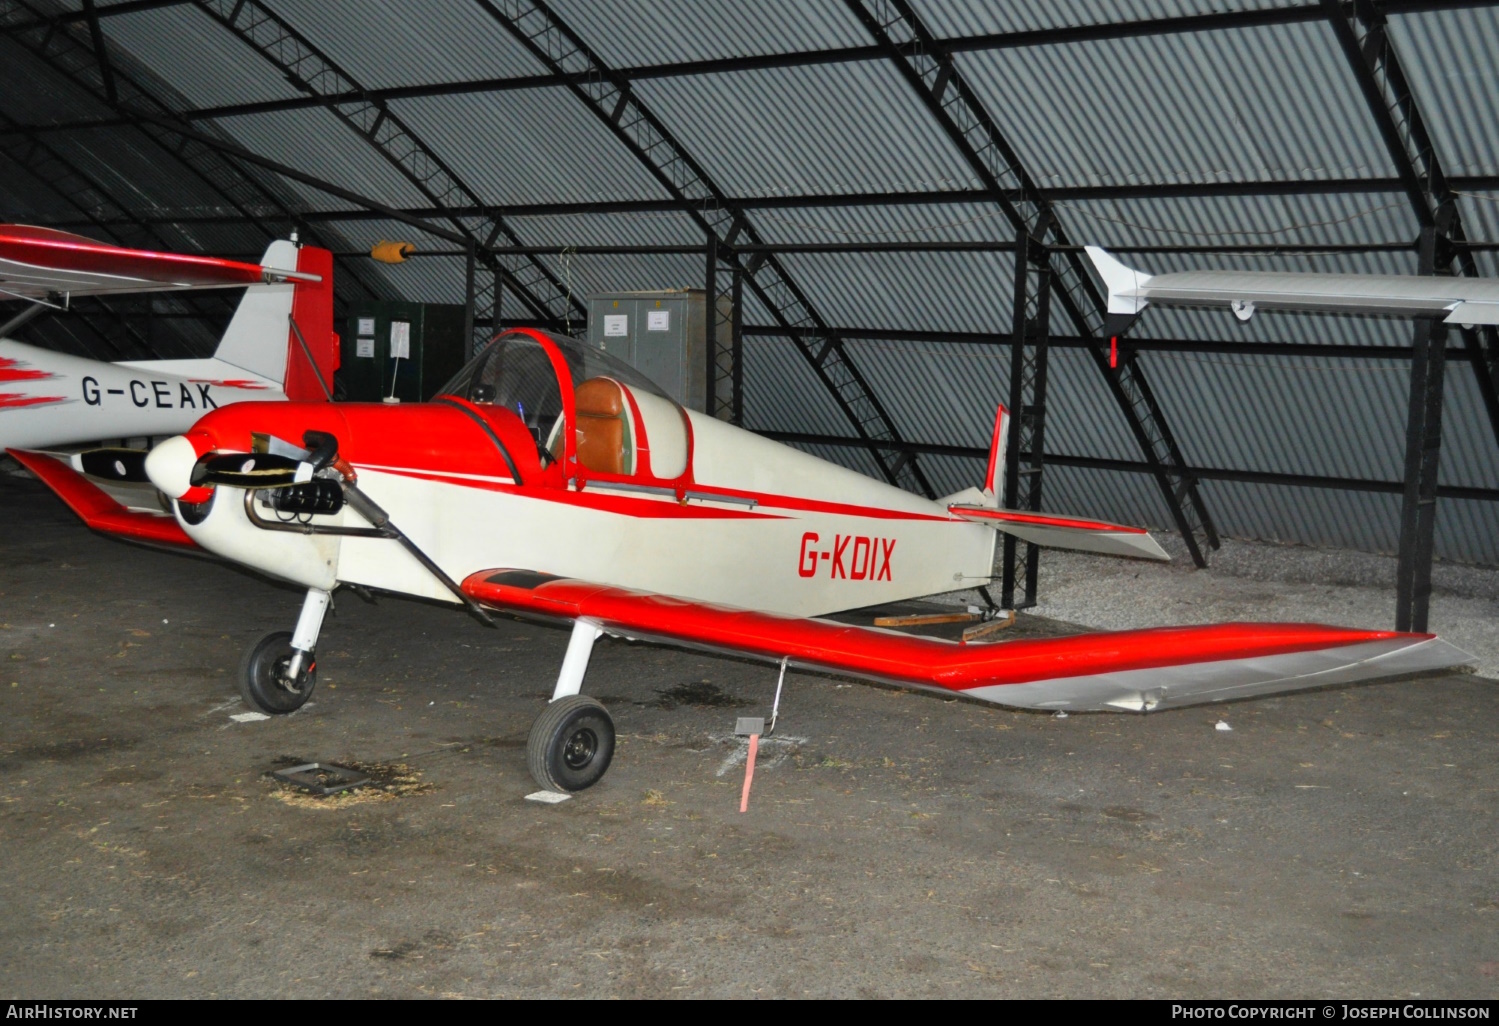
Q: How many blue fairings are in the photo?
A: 0